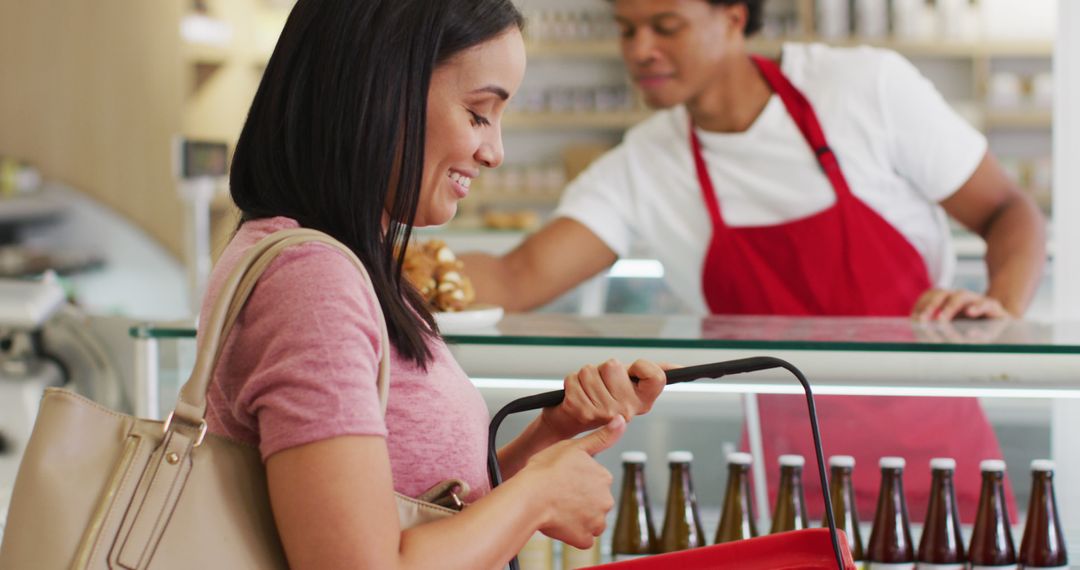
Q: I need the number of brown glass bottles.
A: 9